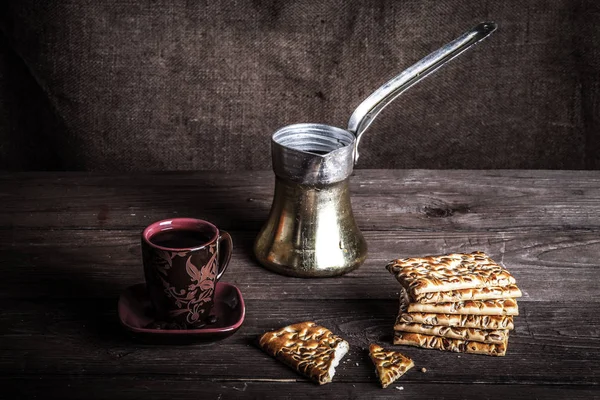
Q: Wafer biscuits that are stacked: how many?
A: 6